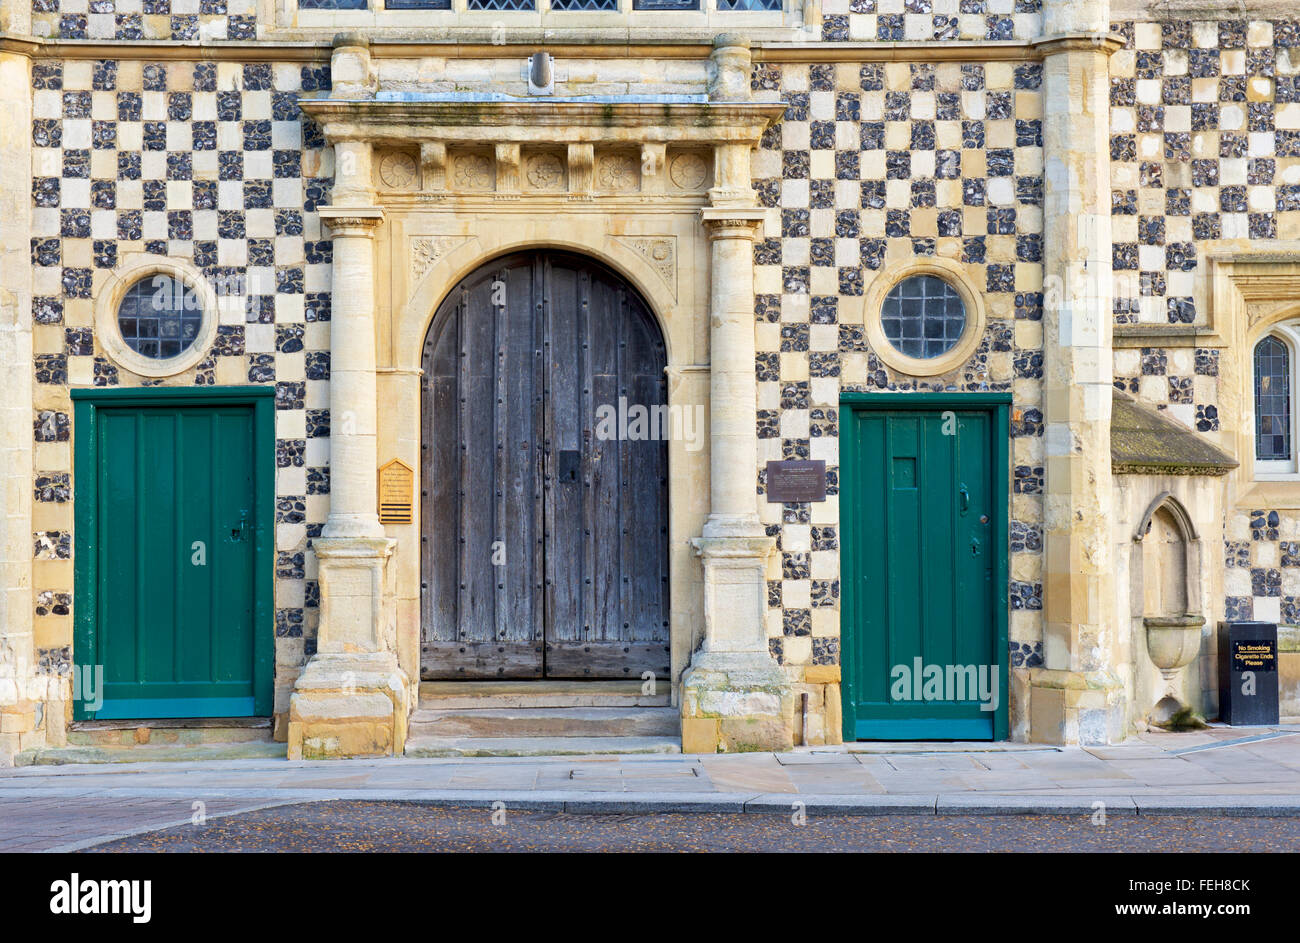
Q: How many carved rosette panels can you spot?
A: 5